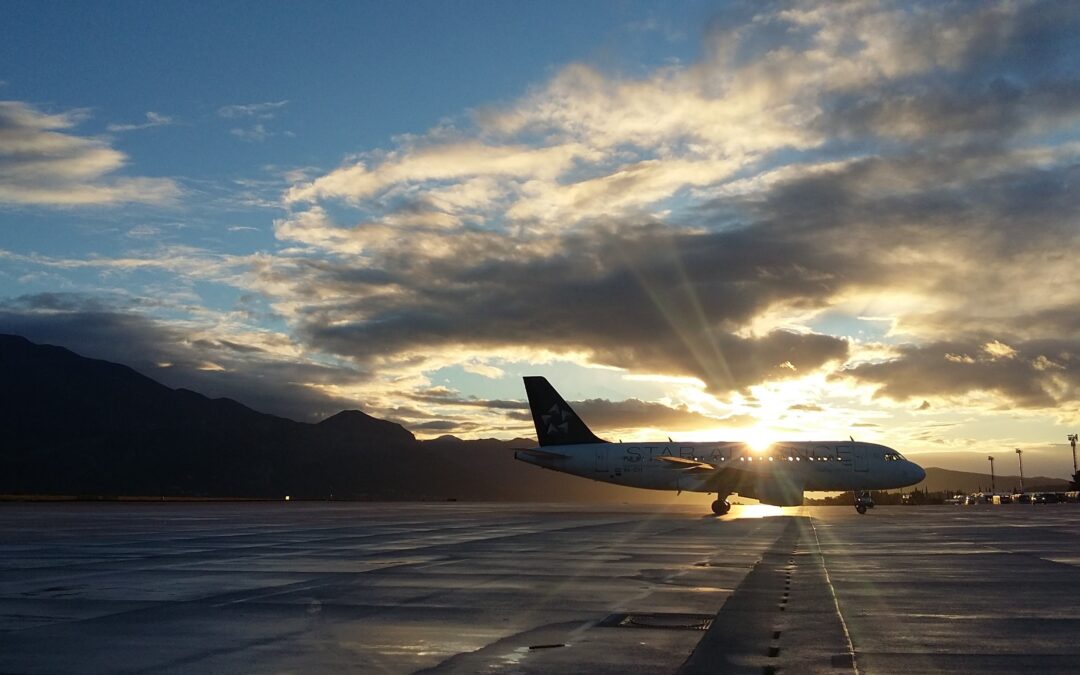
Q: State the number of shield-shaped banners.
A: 0